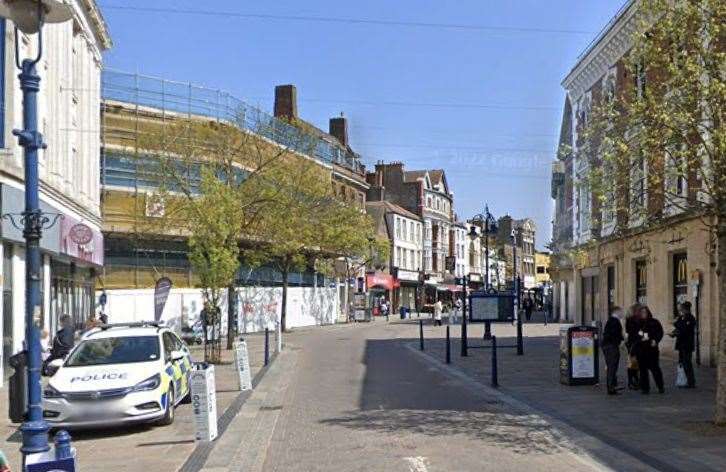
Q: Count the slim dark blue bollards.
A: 4